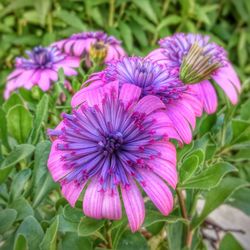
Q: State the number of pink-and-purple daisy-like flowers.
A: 5